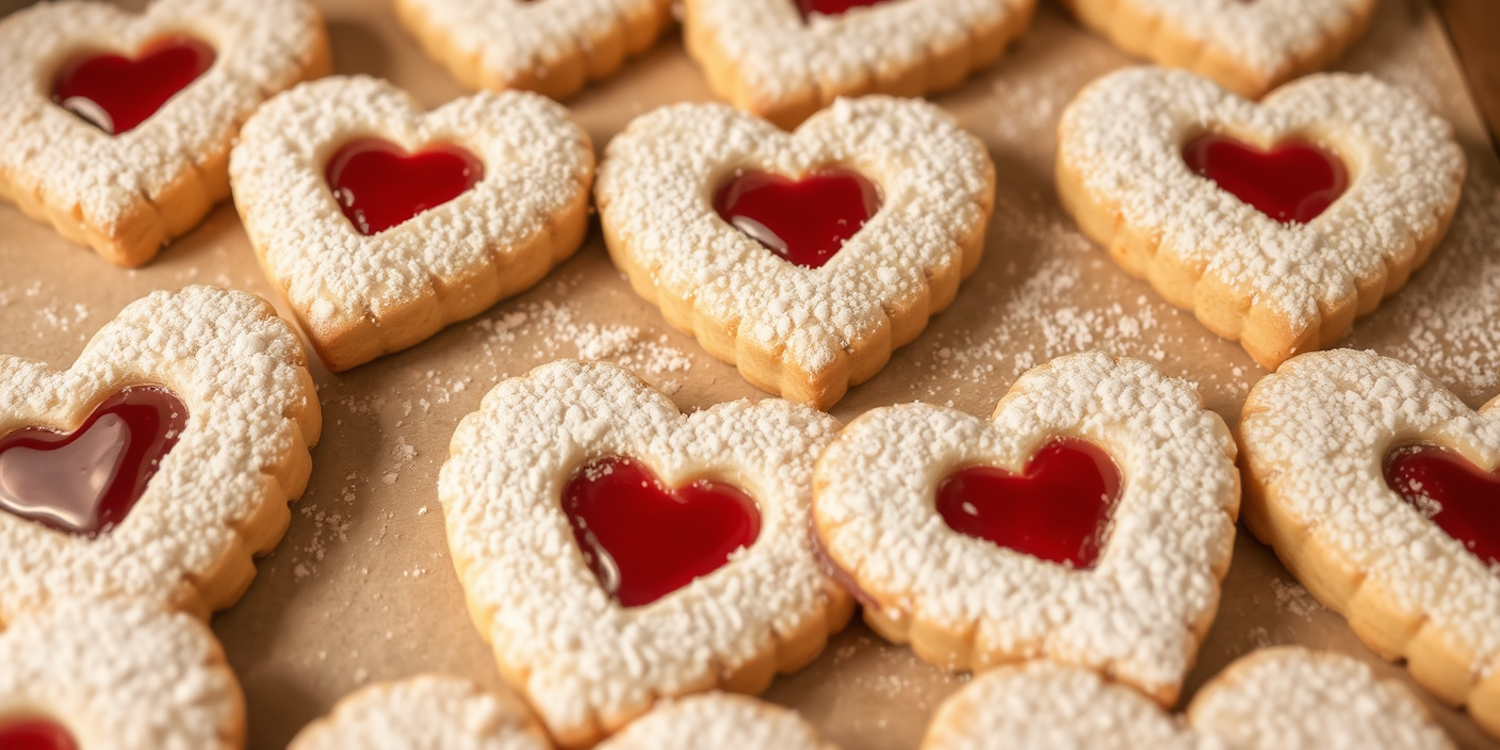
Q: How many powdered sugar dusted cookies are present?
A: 14